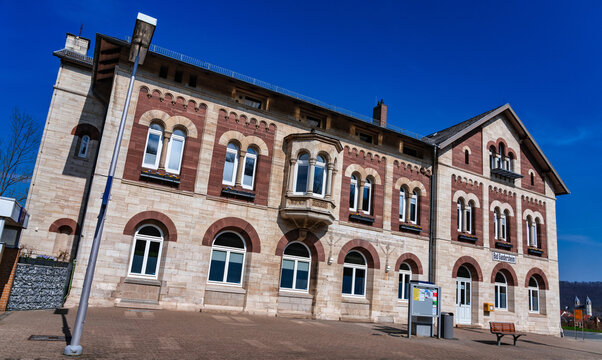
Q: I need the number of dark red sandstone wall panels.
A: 9